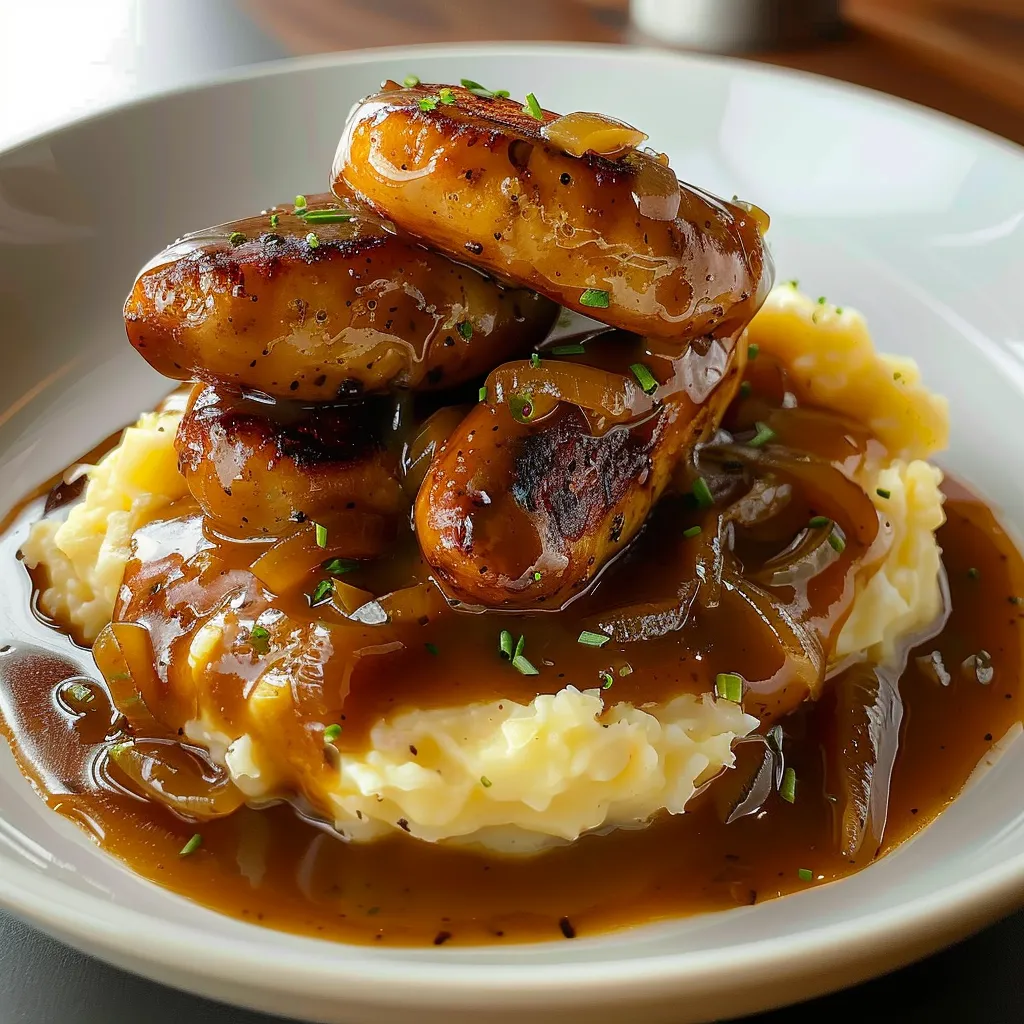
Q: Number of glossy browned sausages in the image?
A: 4